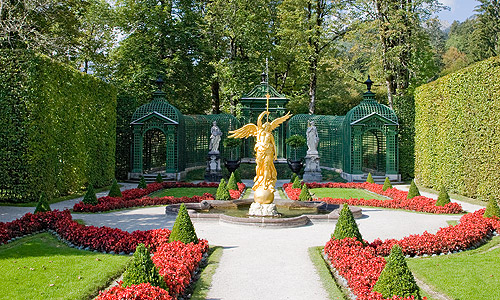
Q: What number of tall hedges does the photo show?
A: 2